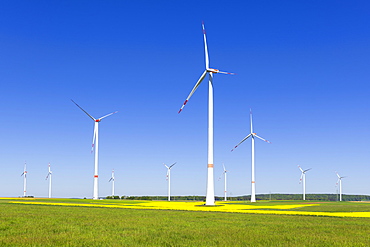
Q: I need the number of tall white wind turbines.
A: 10